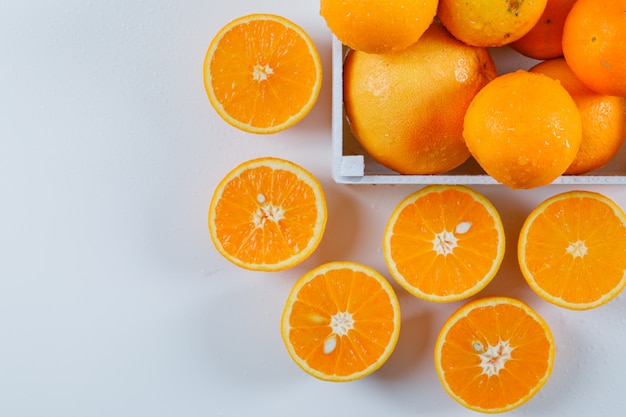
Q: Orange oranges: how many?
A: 13